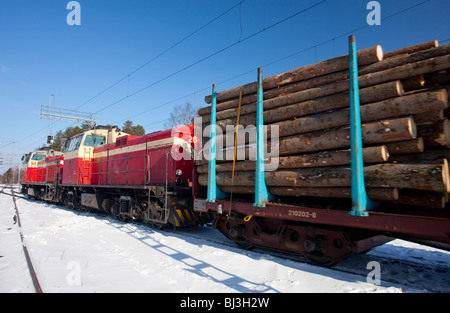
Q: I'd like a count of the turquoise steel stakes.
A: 3